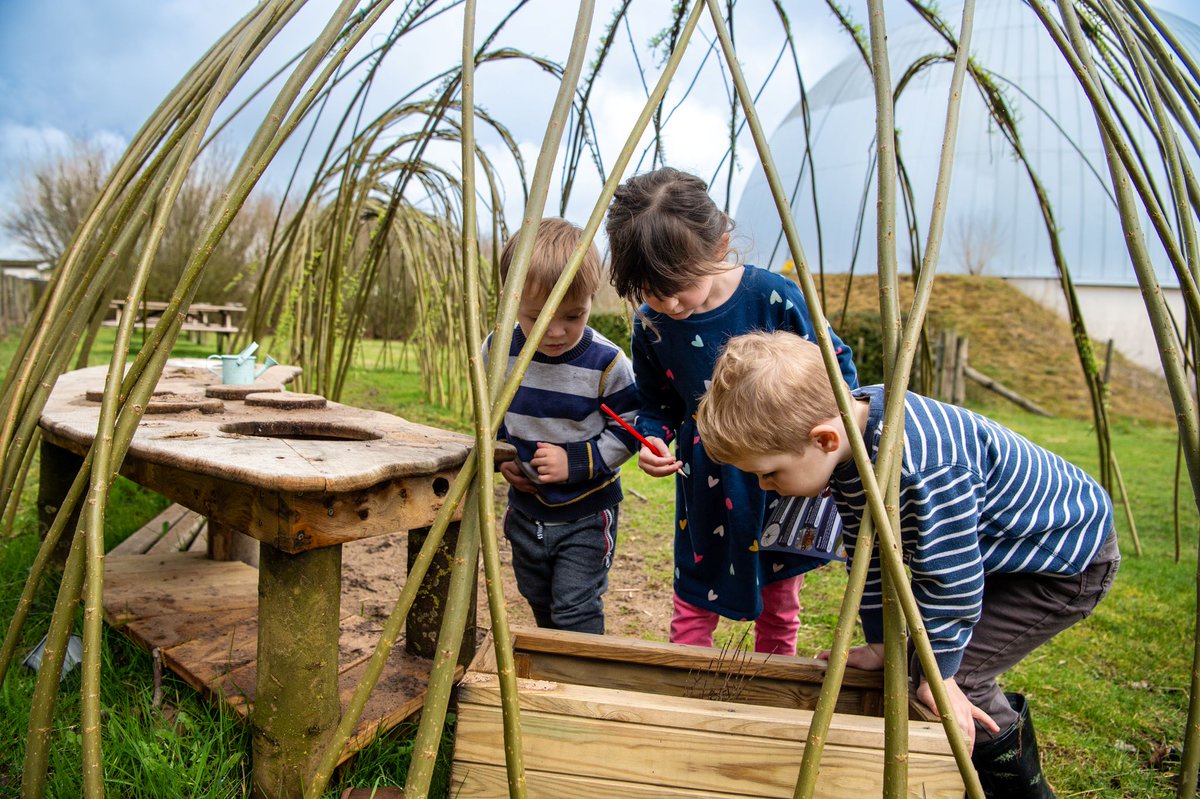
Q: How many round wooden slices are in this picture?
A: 4